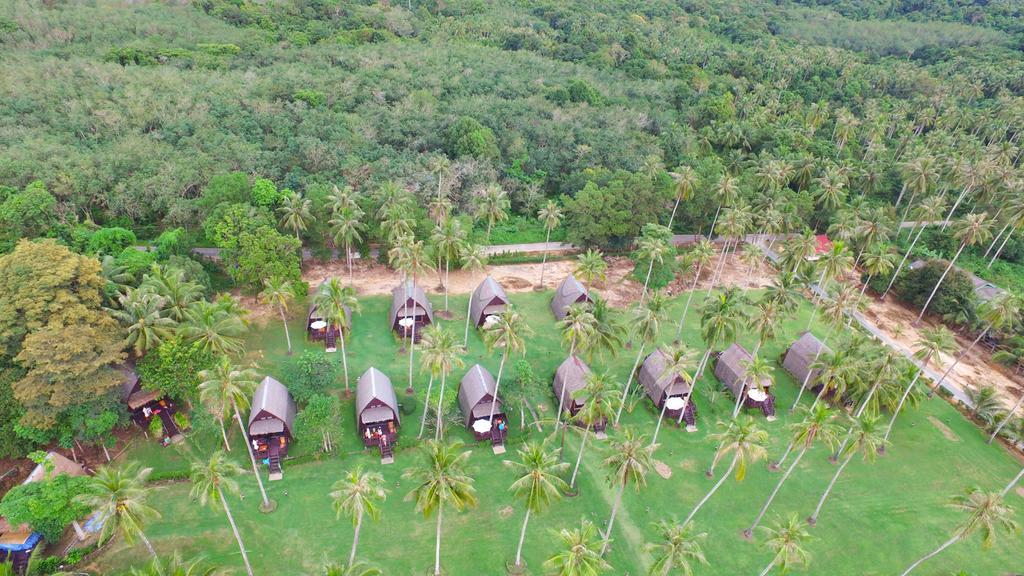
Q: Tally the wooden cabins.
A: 12